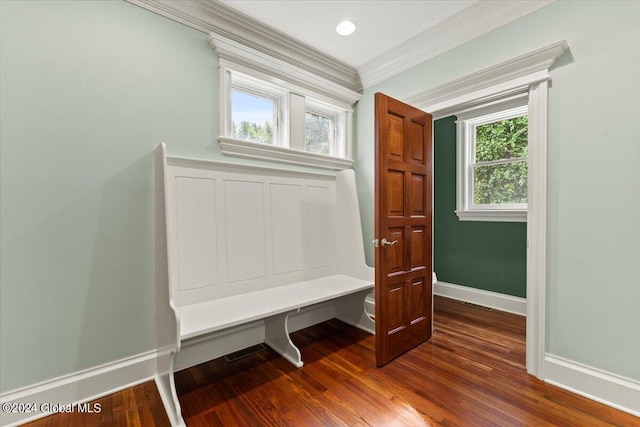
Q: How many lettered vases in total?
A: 0